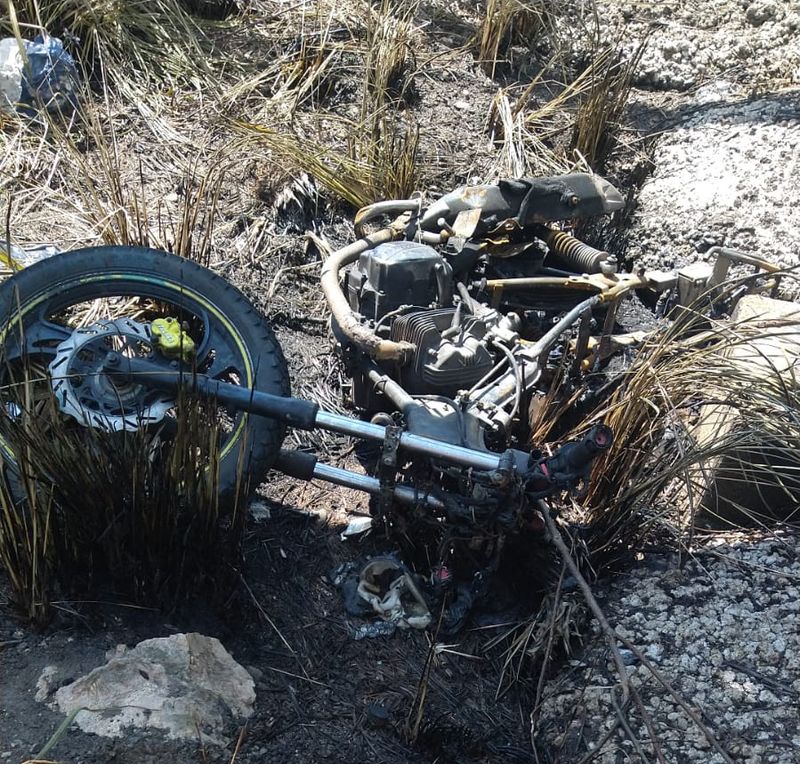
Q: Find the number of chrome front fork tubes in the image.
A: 2